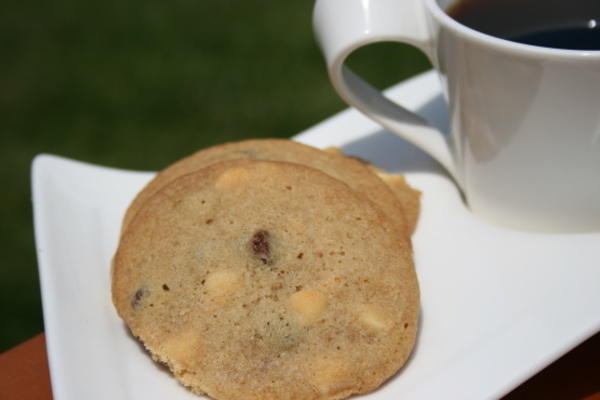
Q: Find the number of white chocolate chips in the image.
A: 6